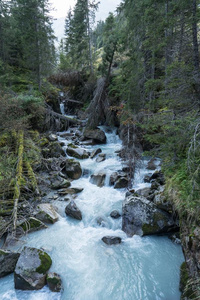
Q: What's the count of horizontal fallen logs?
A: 2